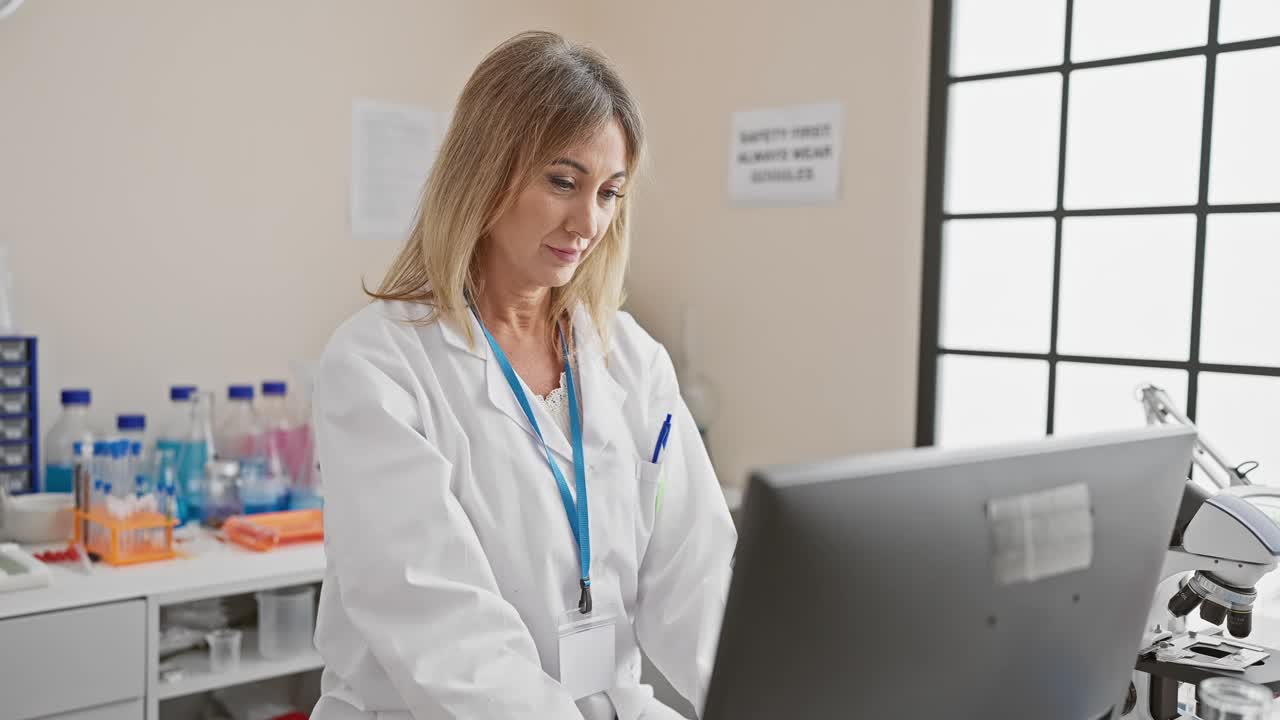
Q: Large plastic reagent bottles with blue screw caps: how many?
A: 5